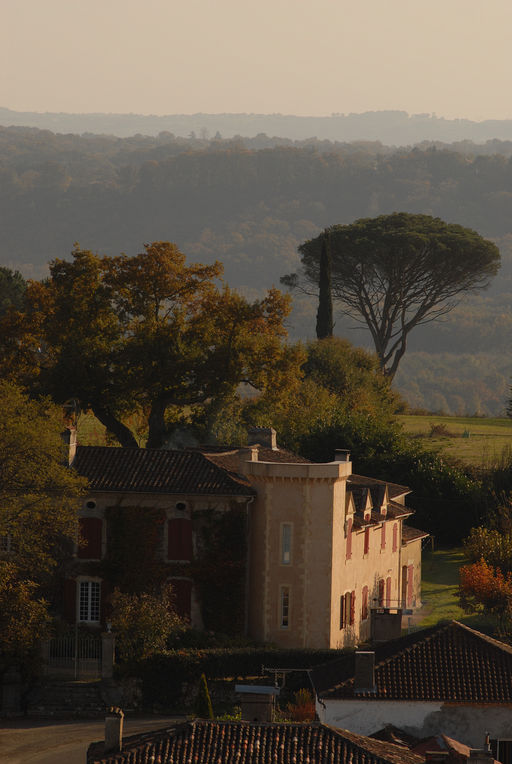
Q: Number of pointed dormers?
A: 3